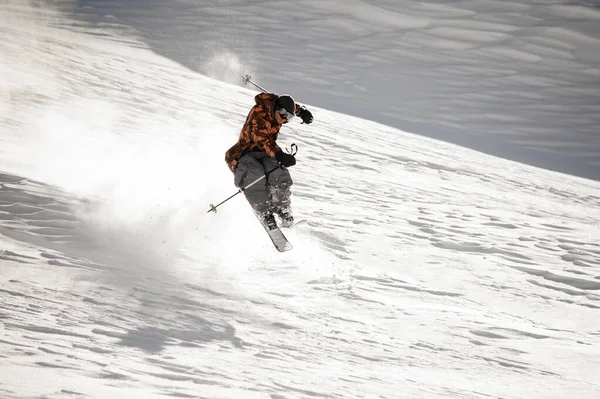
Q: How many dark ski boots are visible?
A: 2